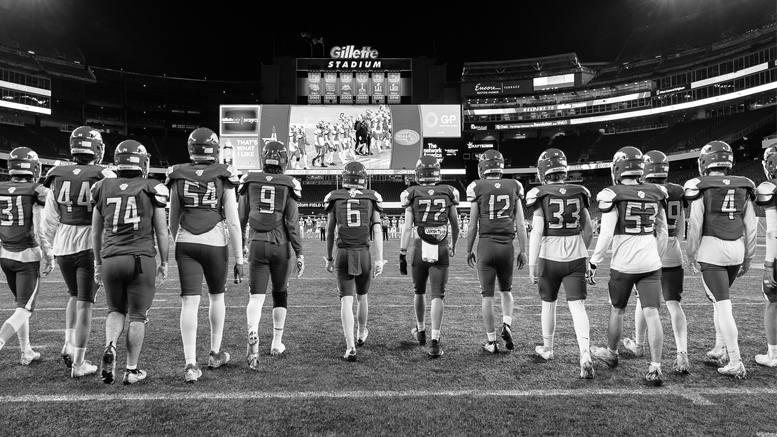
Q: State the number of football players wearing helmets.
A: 13